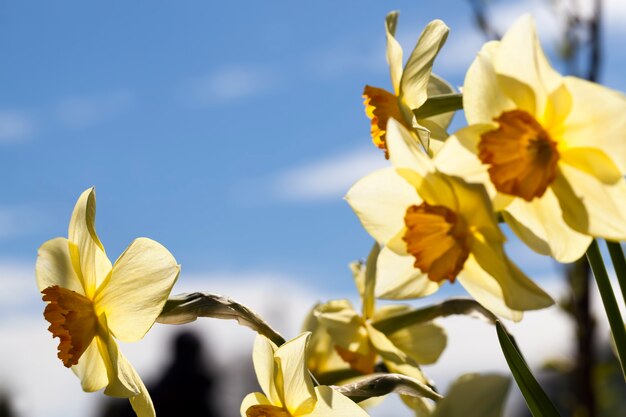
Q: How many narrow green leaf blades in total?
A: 3